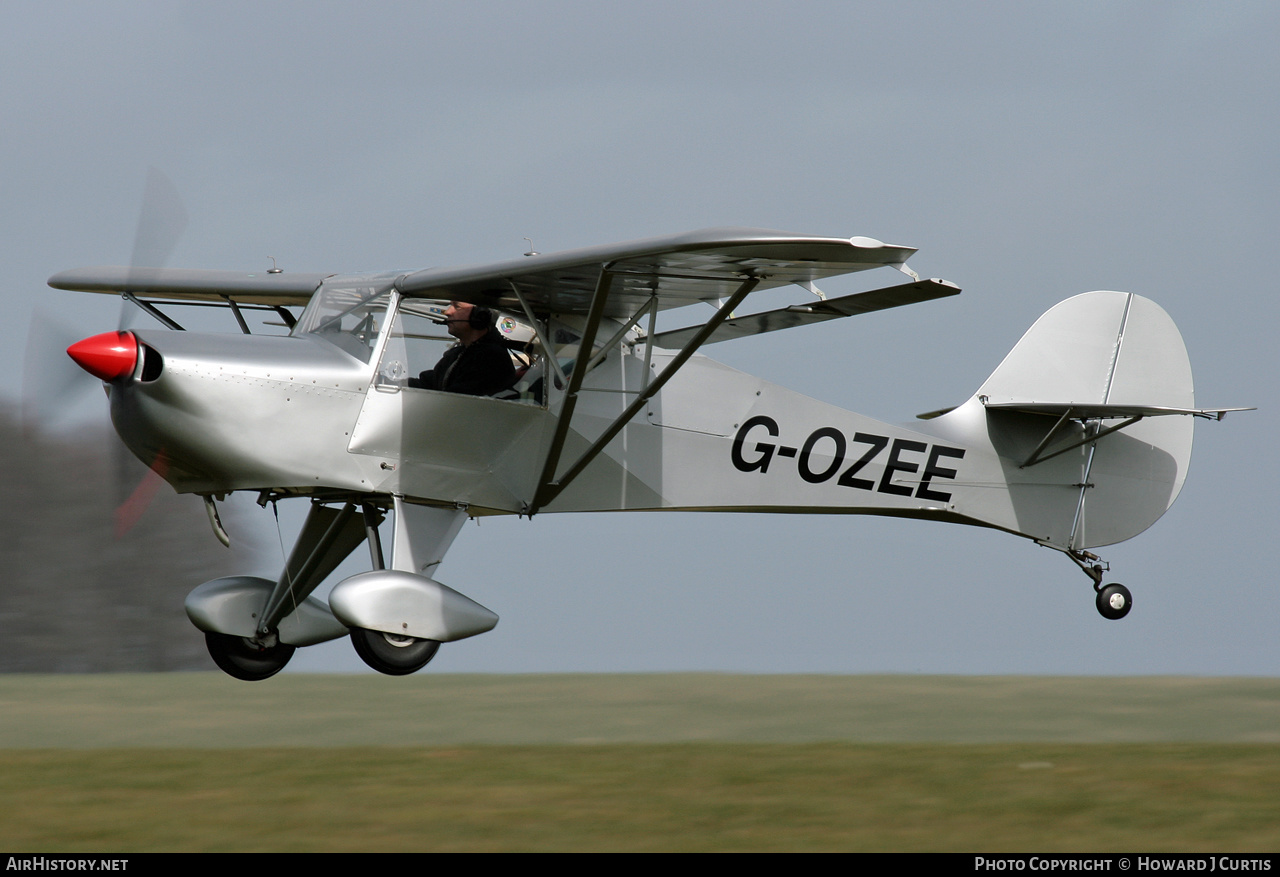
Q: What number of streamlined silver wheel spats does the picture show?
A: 2